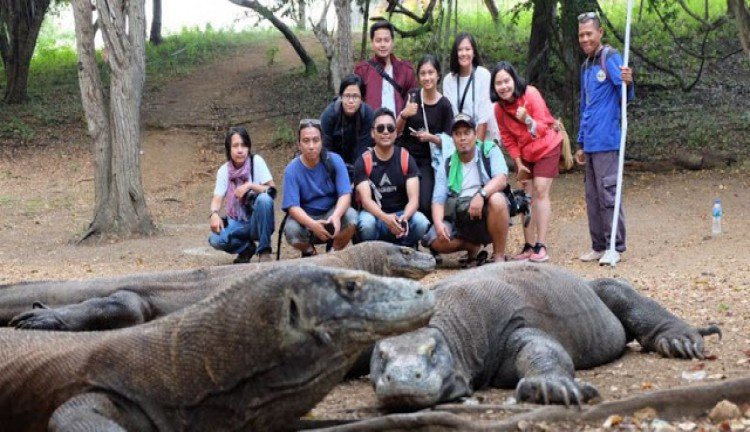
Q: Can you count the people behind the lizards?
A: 10